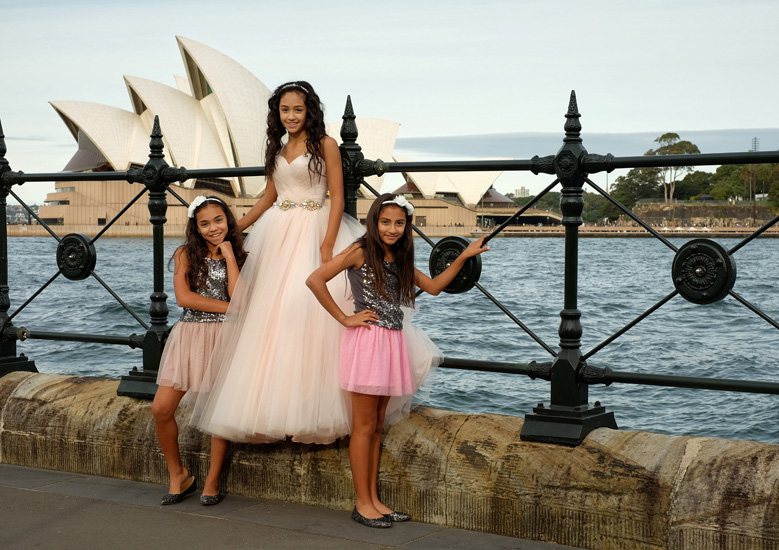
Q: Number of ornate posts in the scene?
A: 4